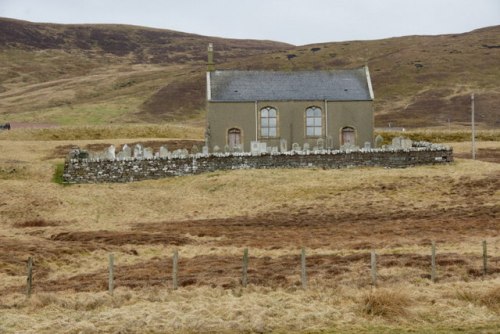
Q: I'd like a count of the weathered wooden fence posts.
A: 8